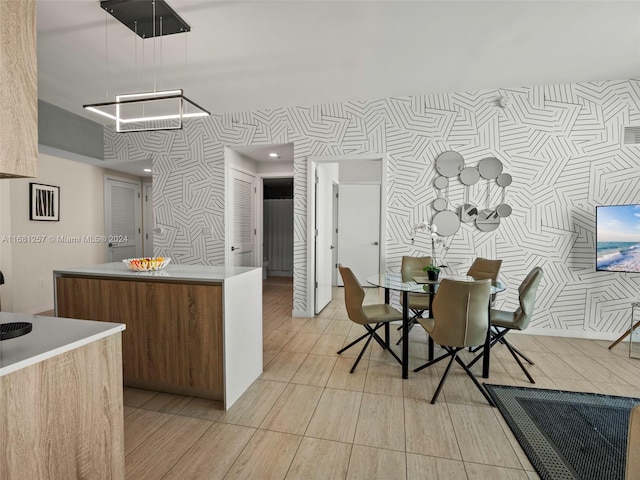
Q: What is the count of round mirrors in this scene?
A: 10